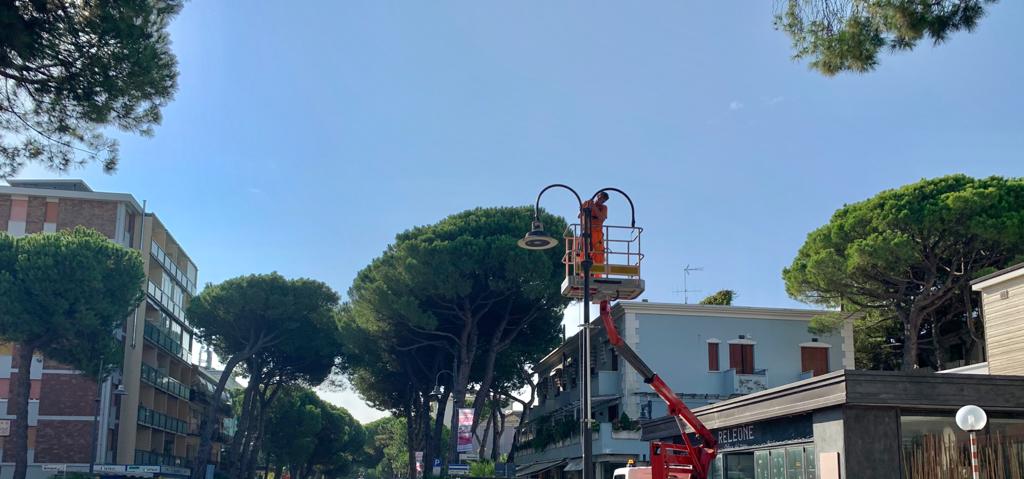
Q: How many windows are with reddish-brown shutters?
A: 3